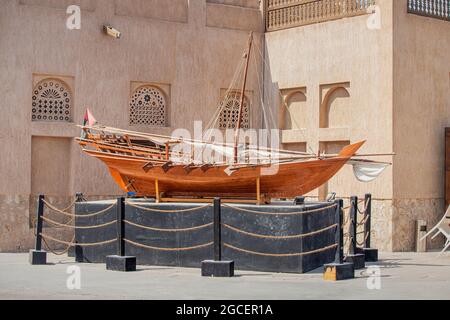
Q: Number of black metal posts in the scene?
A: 6